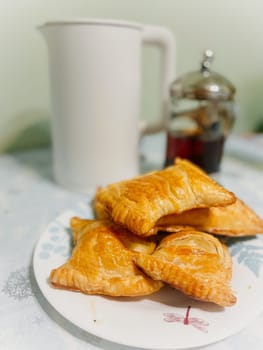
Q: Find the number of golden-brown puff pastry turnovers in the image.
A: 4